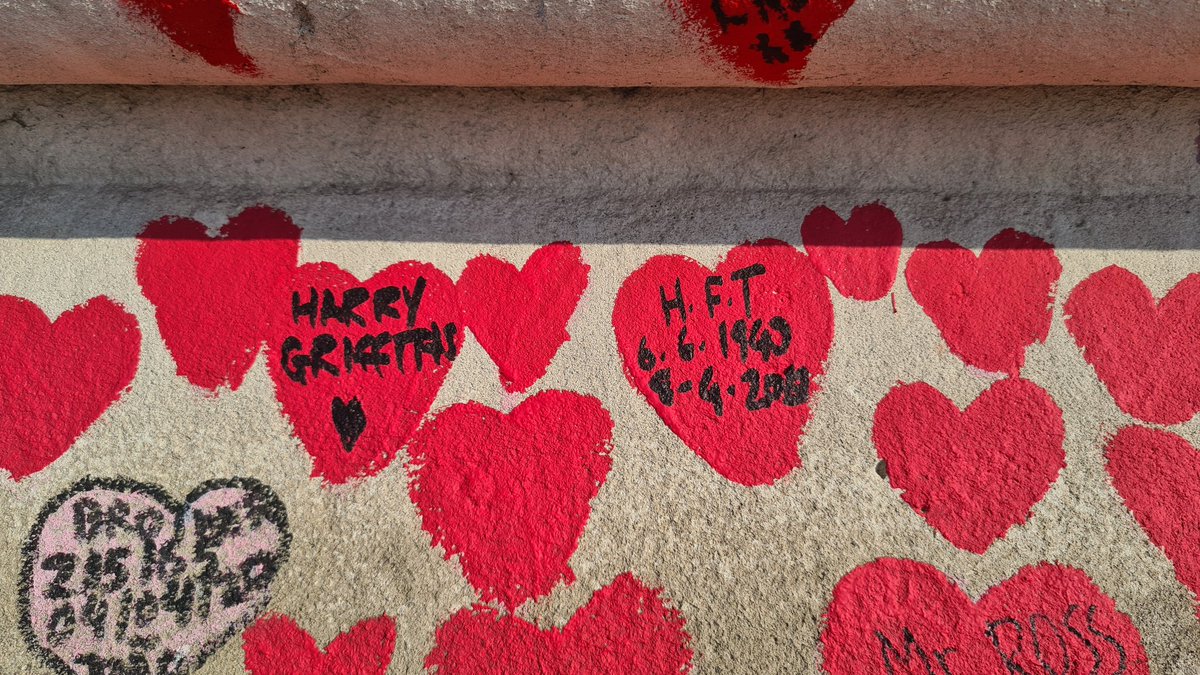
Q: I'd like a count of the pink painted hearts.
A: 1